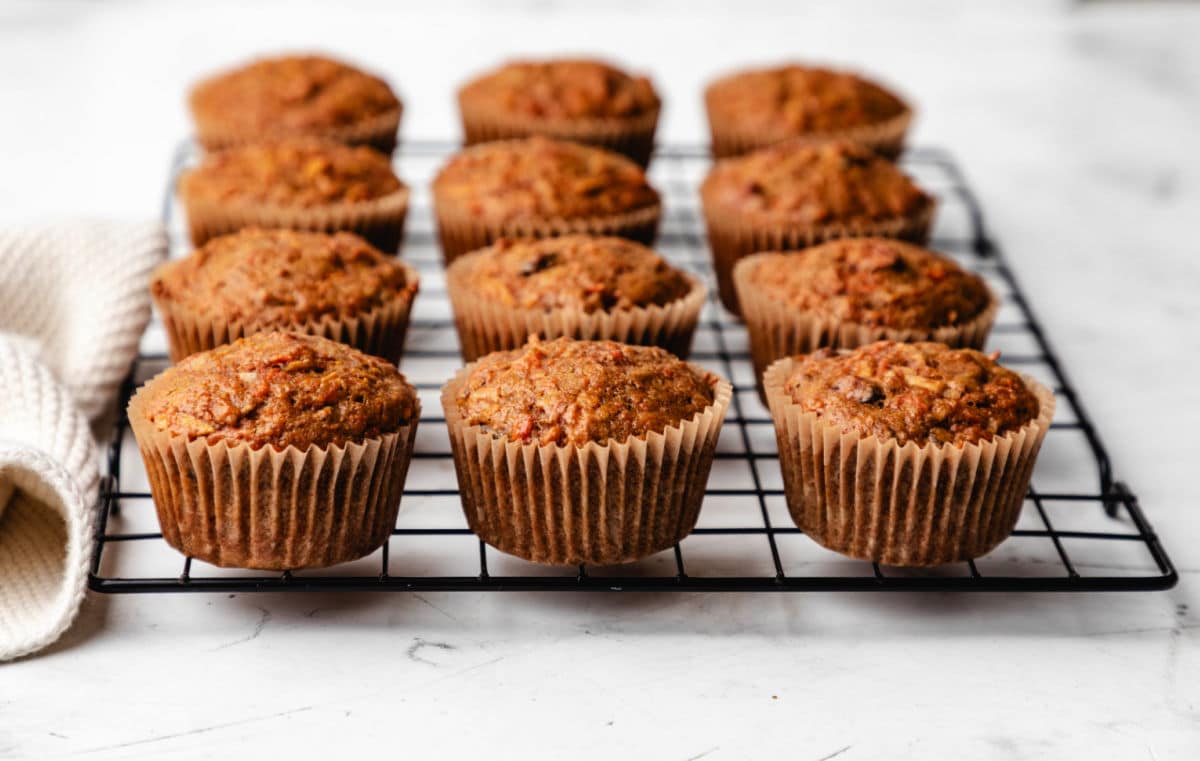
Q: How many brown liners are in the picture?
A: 12